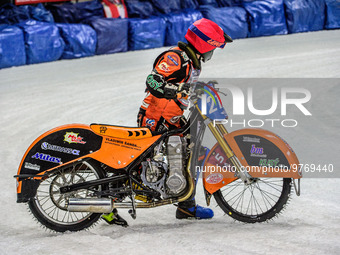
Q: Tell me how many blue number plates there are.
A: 1